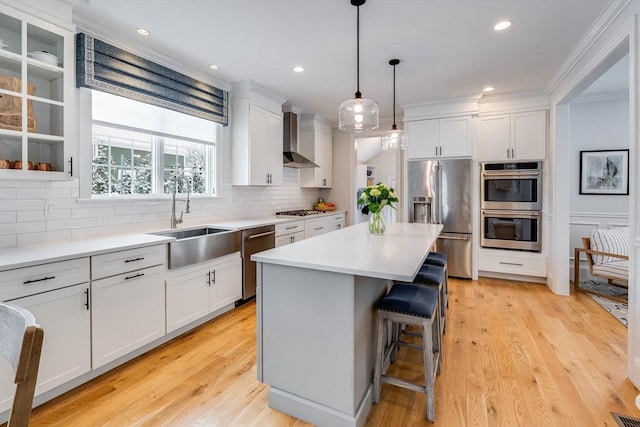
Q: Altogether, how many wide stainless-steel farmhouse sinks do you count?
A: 1